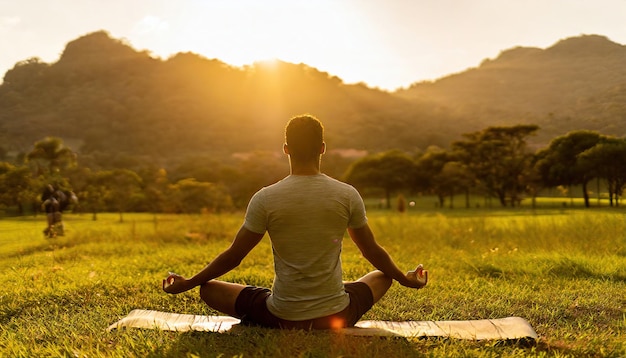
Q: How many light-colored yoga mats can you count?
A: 1